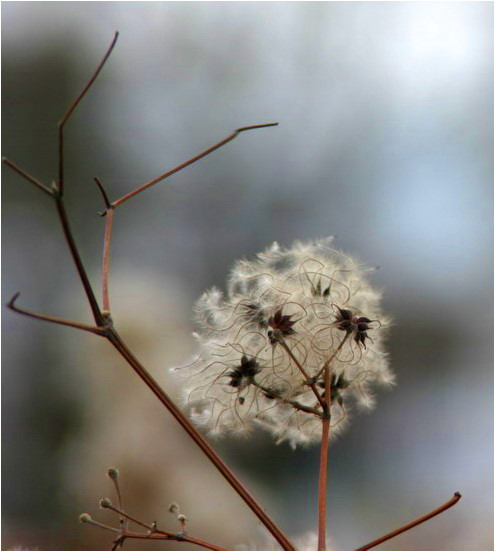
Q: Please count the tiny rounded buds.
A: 5